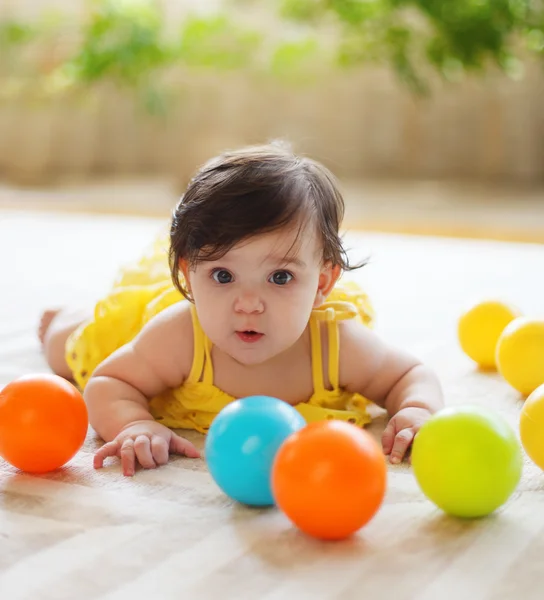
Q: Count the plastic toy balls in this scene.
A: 7